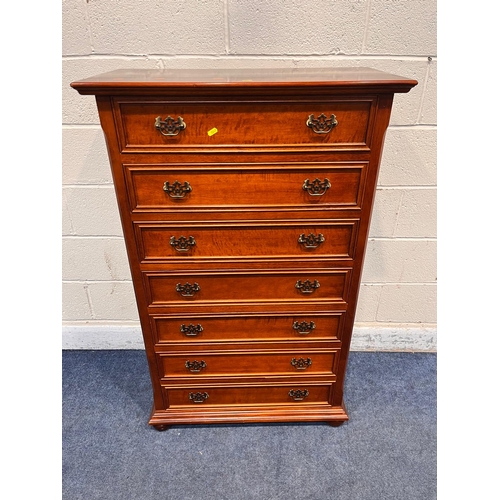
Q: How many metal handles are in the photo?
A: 14